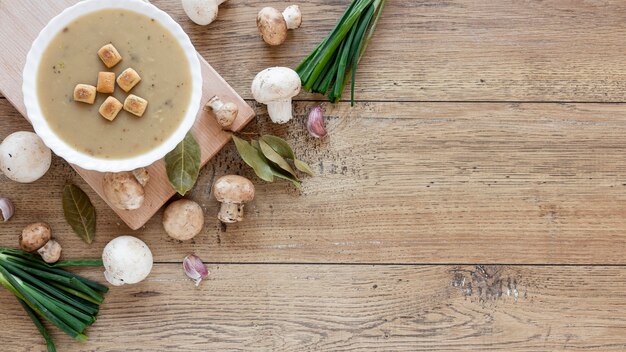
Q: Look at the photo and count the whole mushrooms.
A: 10